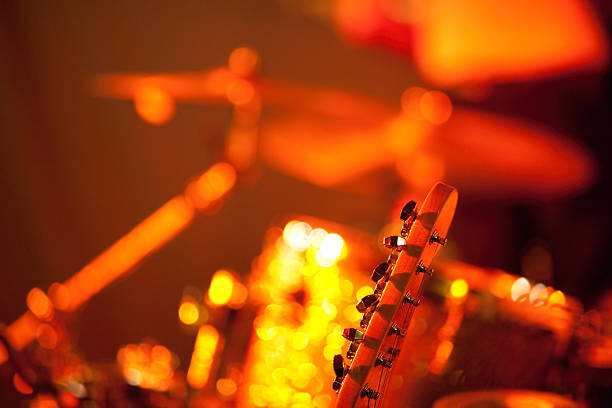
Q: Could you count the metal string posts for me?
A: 6